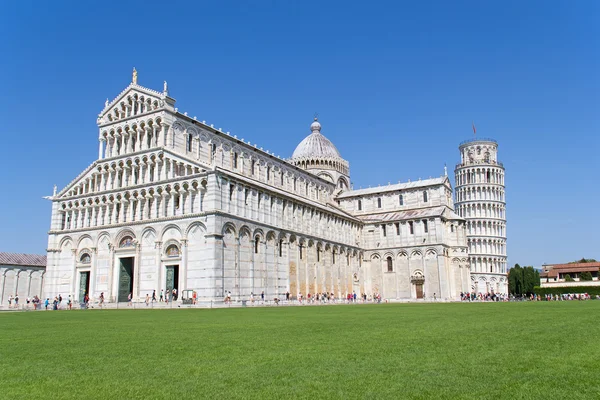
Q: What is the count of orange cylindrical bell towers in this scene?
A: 0